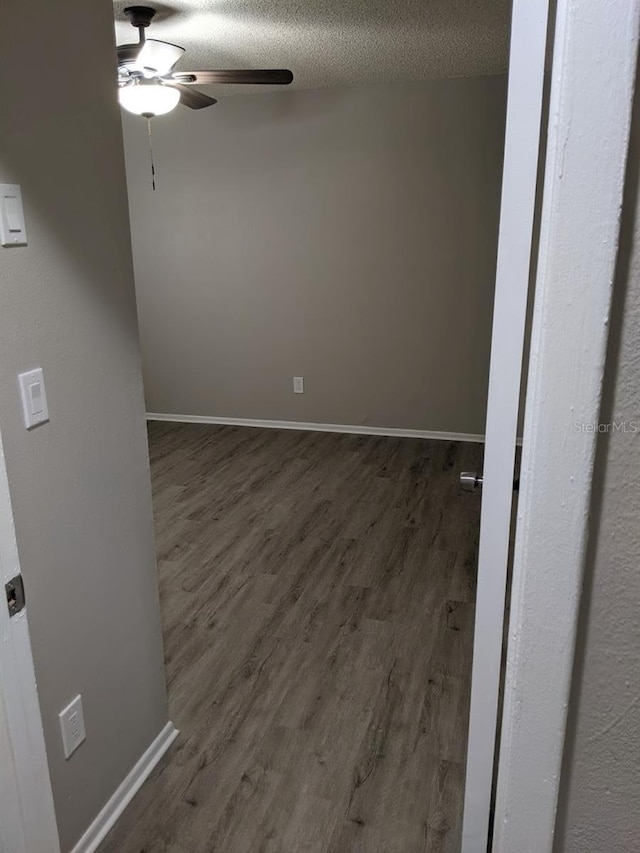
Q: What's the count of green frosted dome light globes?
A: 0